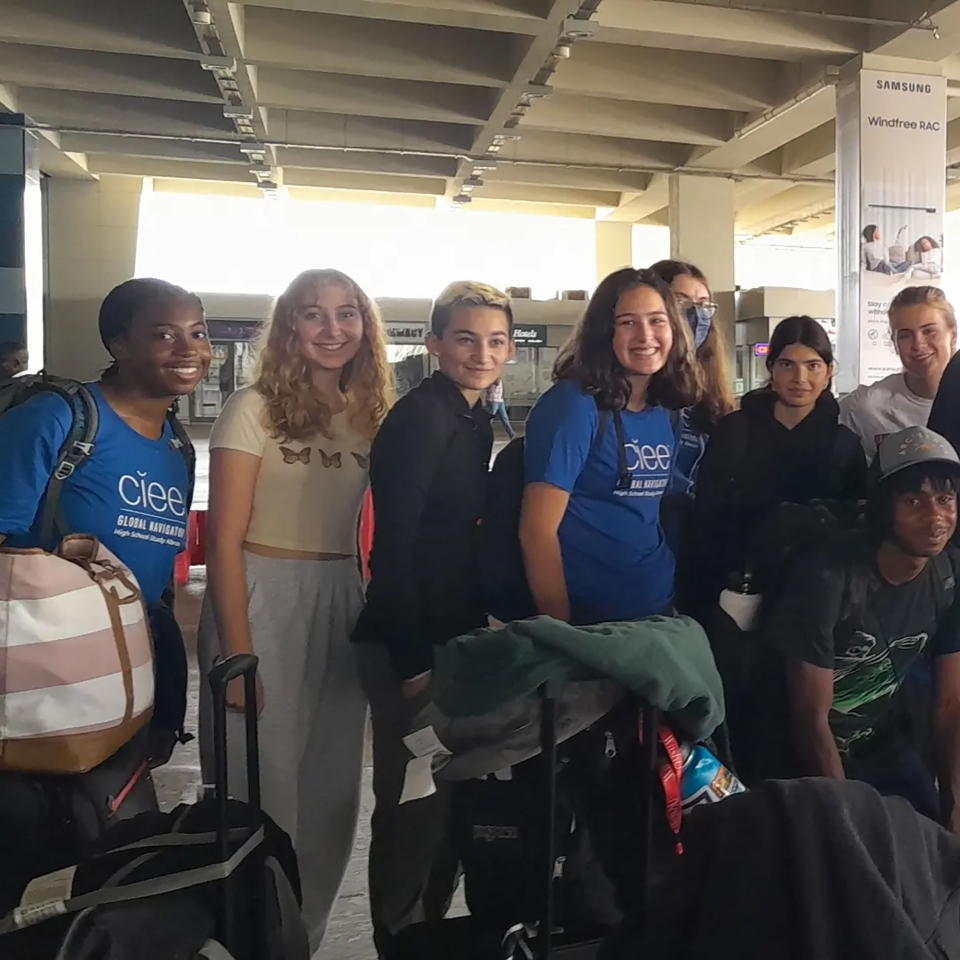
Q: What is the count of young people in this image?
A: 8